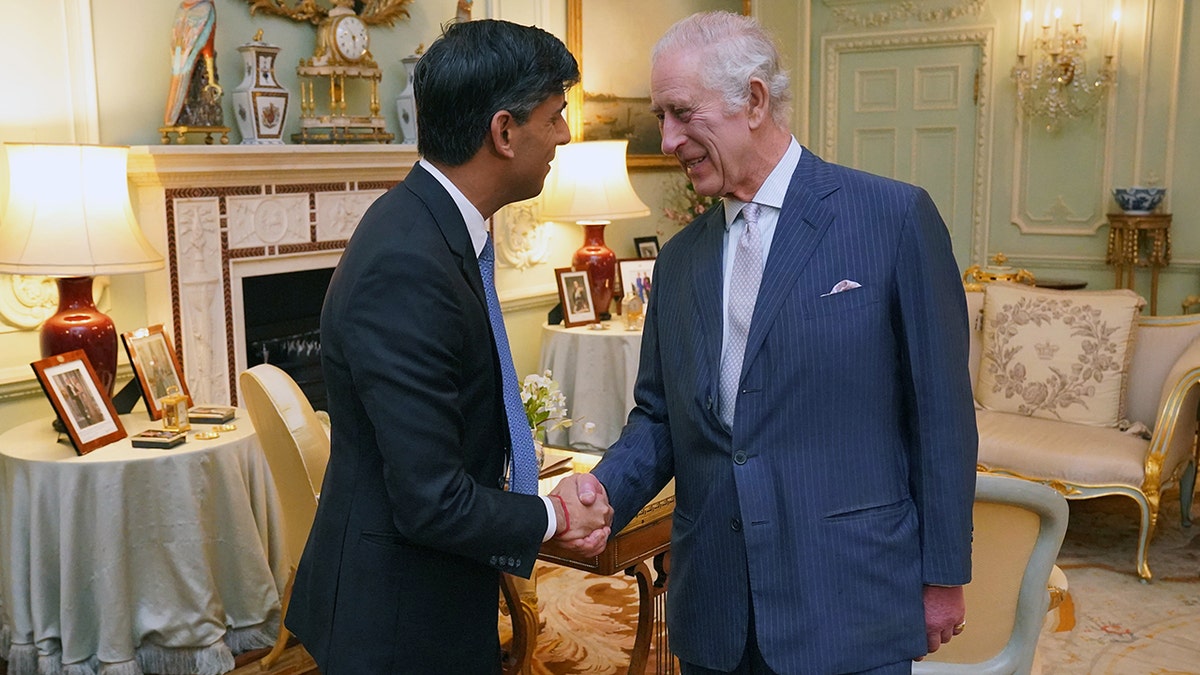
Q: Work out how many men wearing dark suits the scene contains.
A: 2